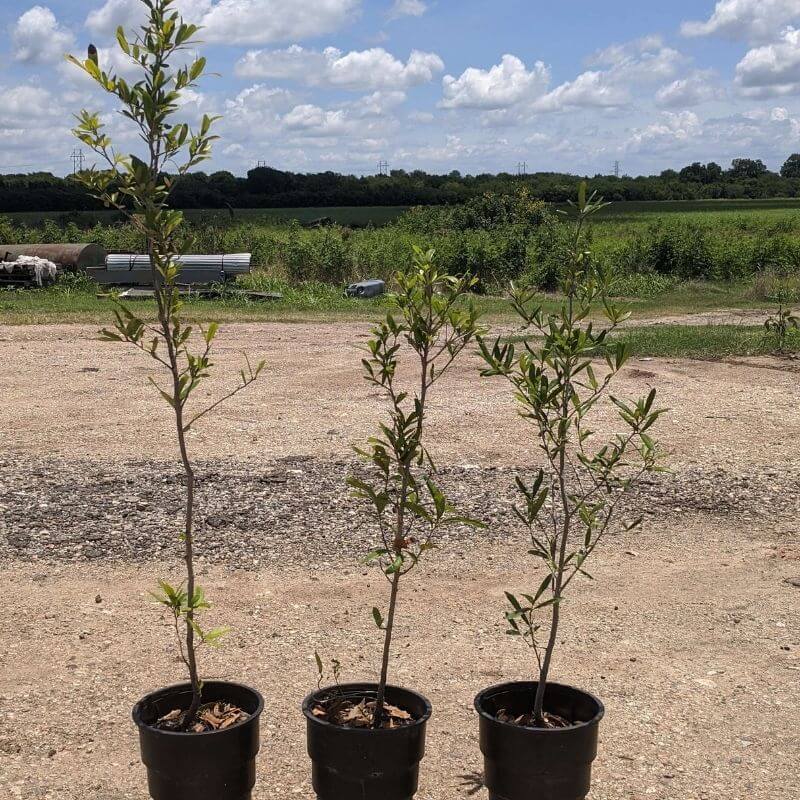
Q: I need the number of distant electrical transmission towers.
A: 5